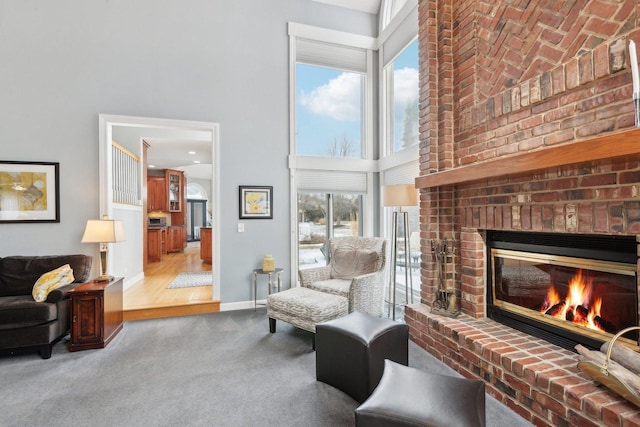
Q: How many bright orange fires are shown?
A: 1